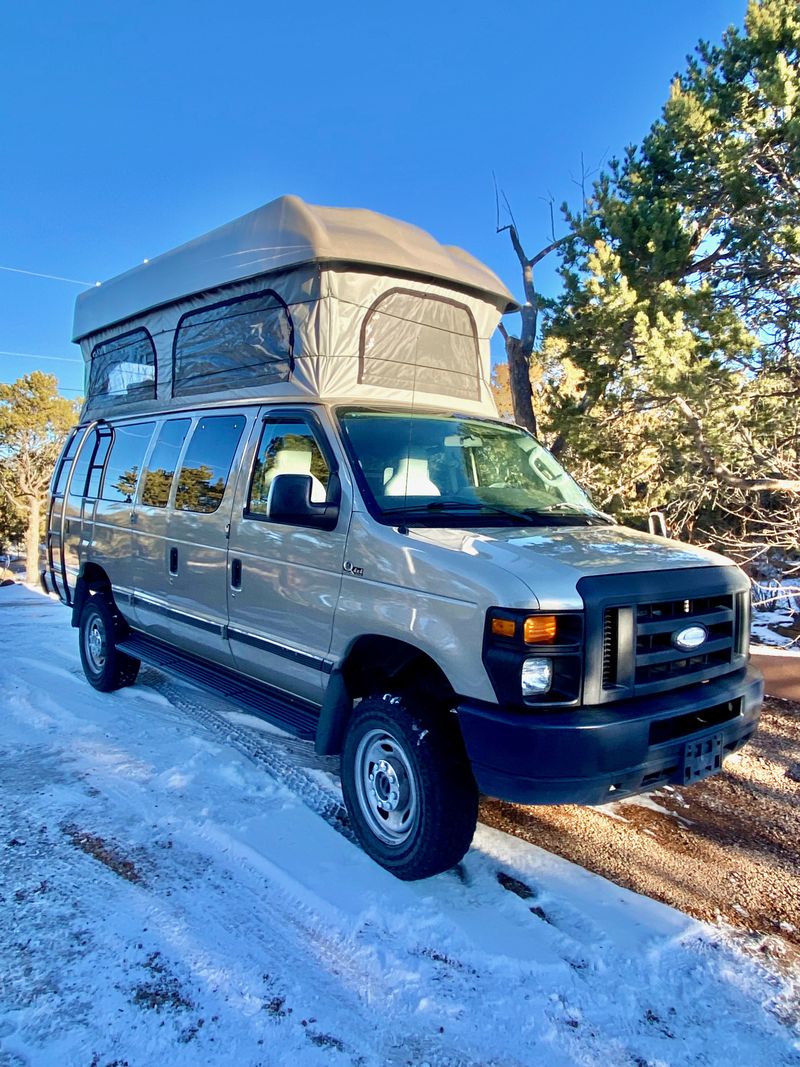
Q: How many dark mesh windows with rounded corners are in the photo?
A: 3